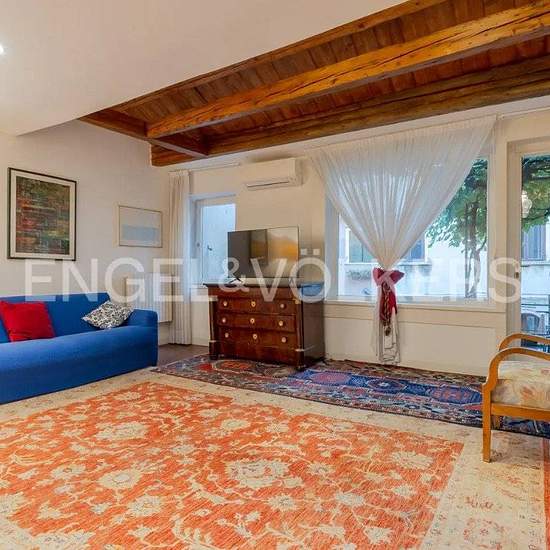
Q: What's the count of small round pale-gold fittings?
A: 9